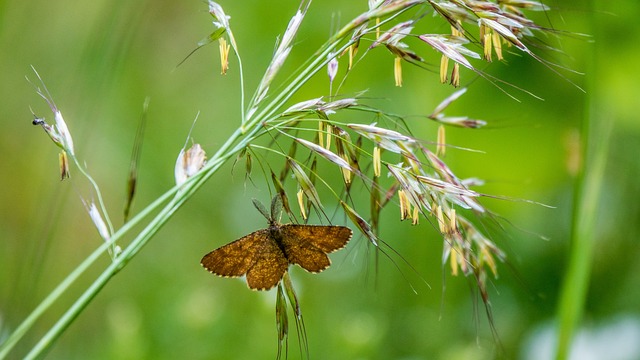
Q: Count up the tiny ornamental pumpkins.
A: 0